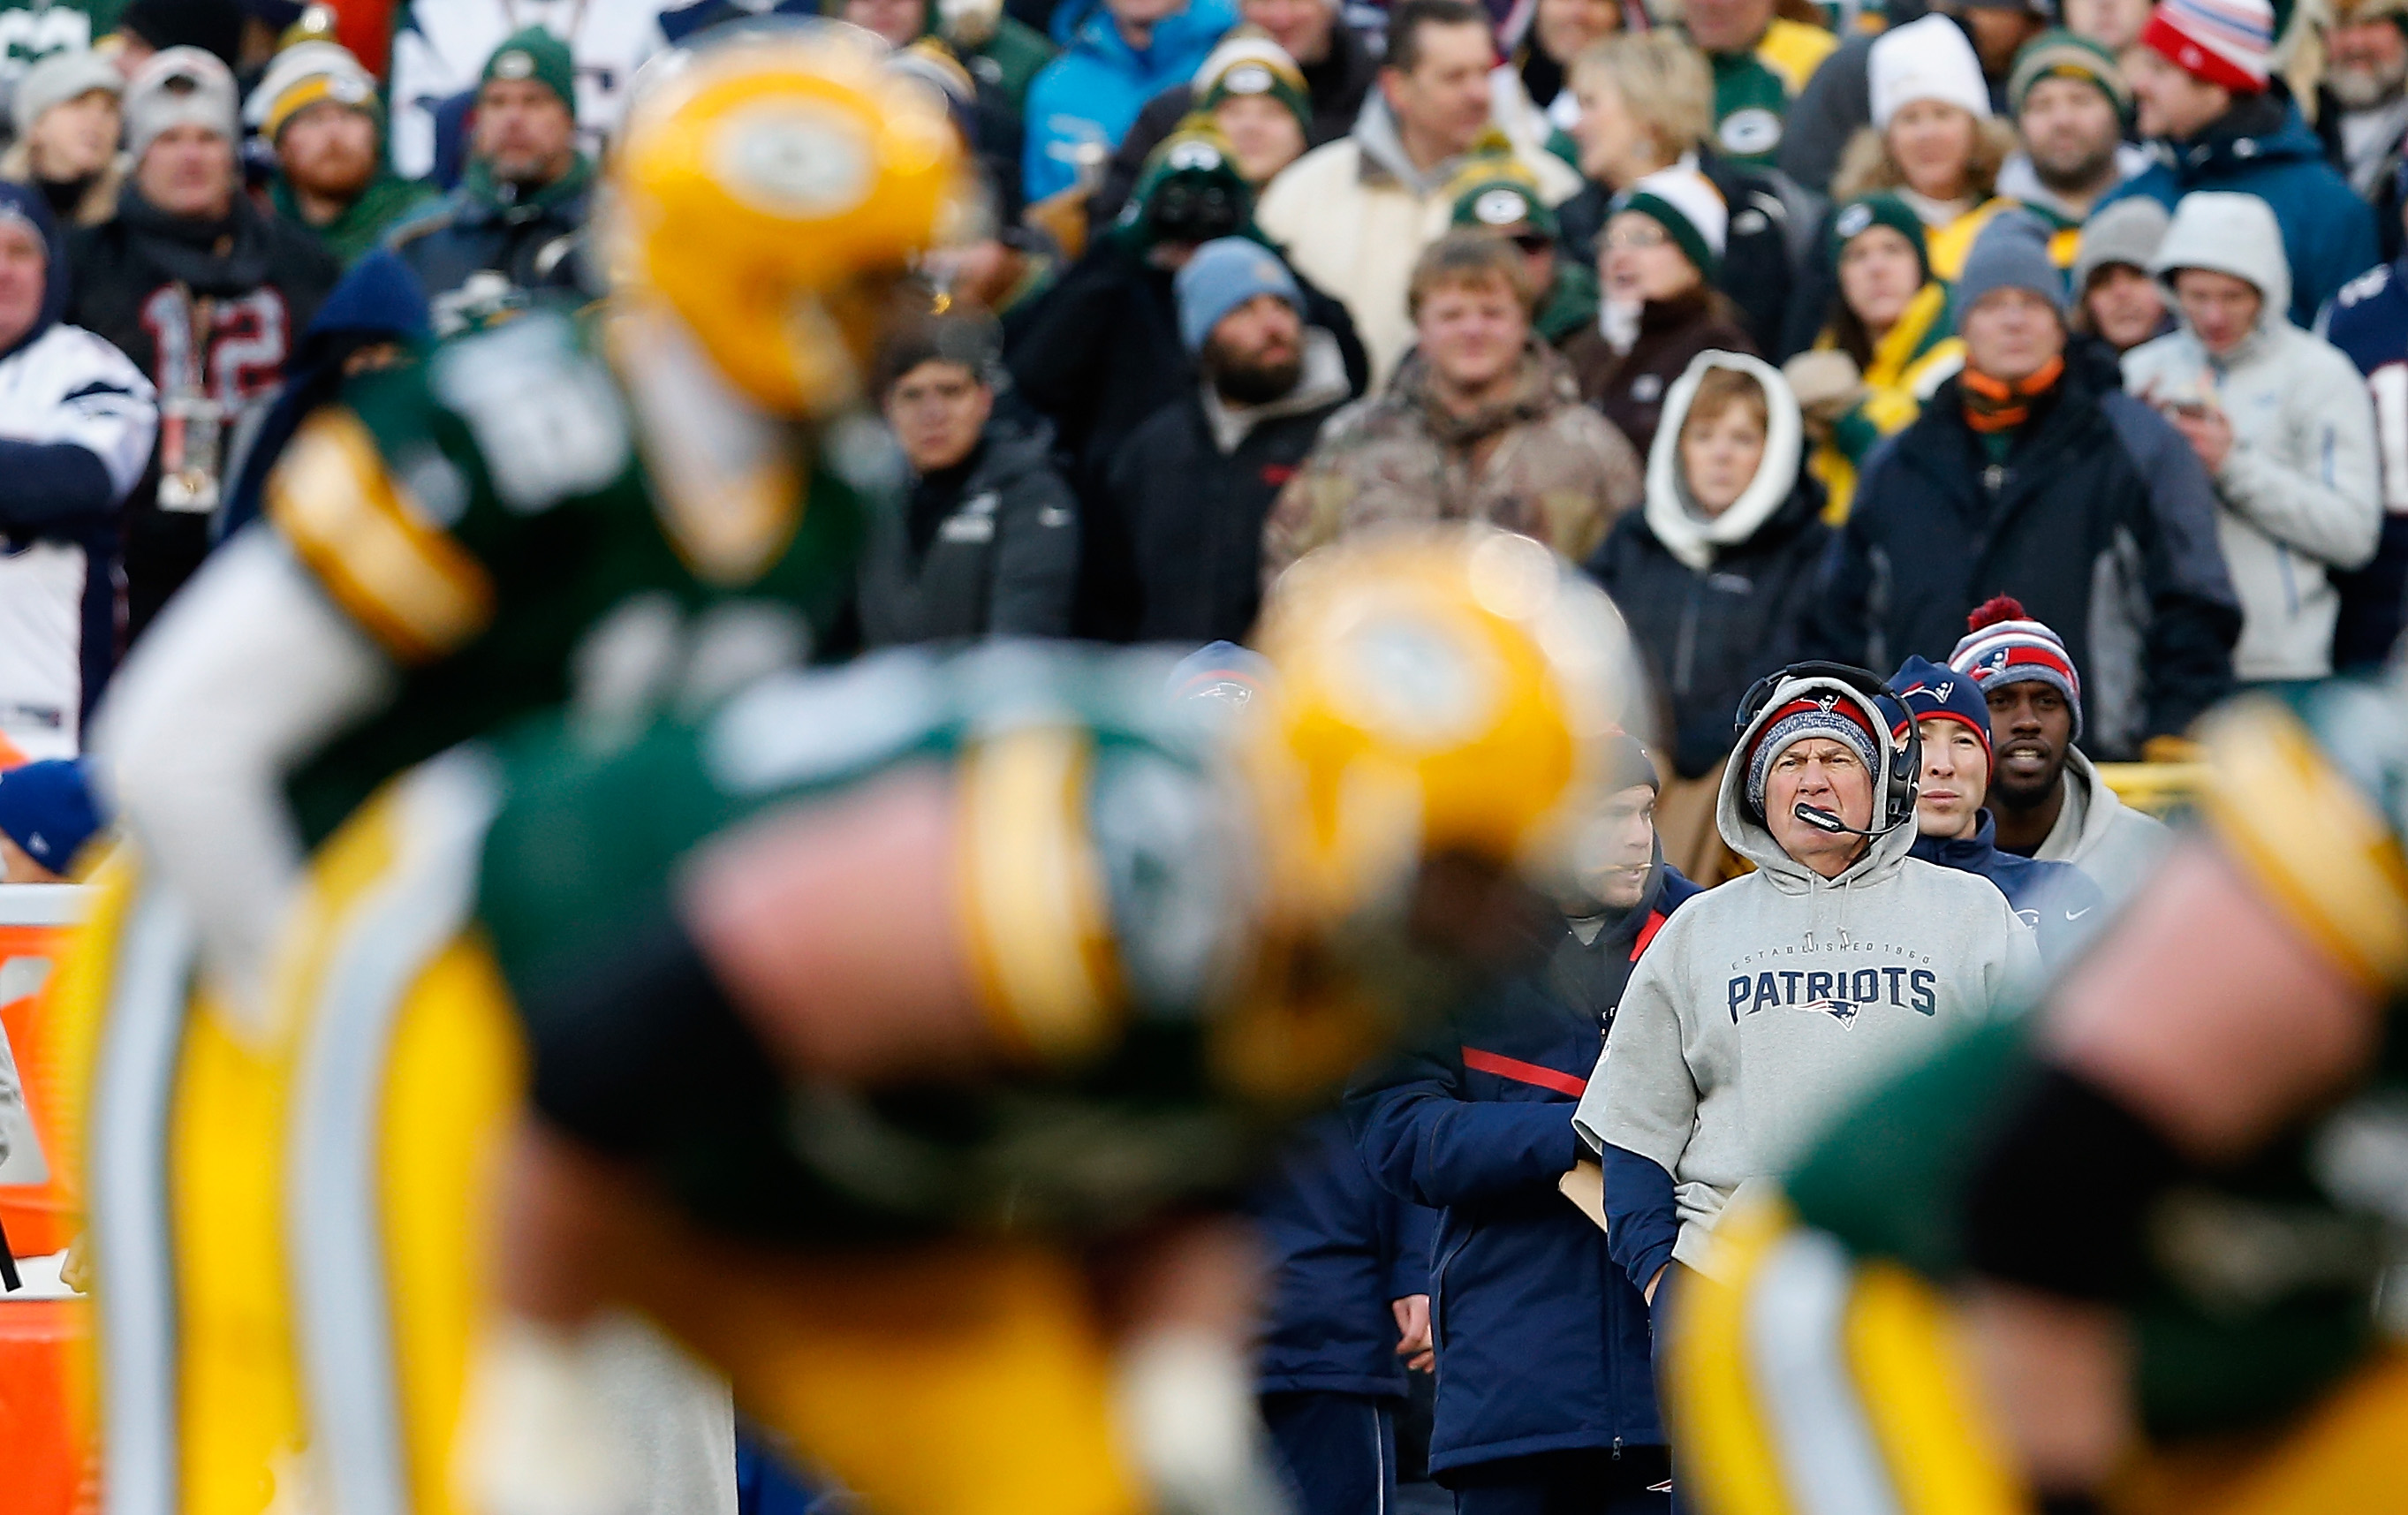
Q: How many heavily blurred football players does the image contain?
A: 3